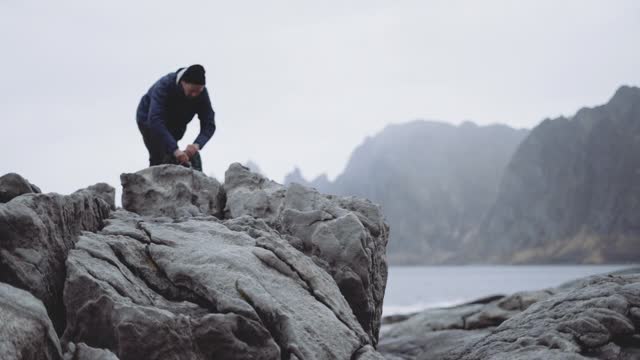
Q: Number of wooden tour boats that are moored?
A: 0